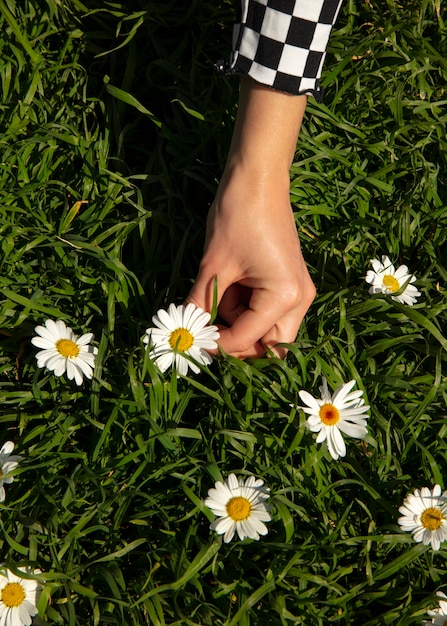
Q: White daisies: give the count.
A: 9